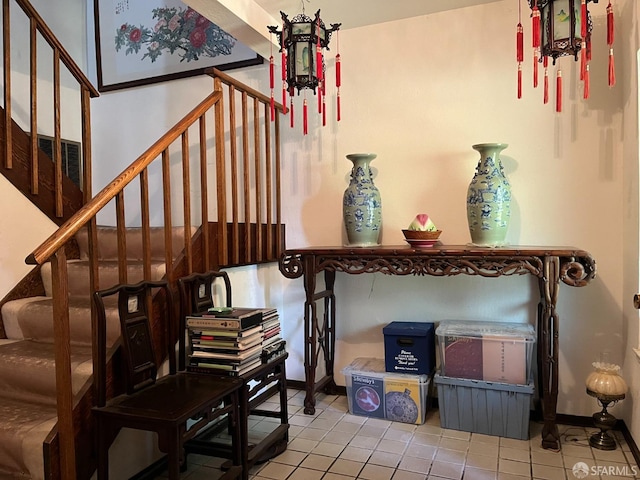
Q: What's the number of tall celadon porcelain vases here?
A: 2